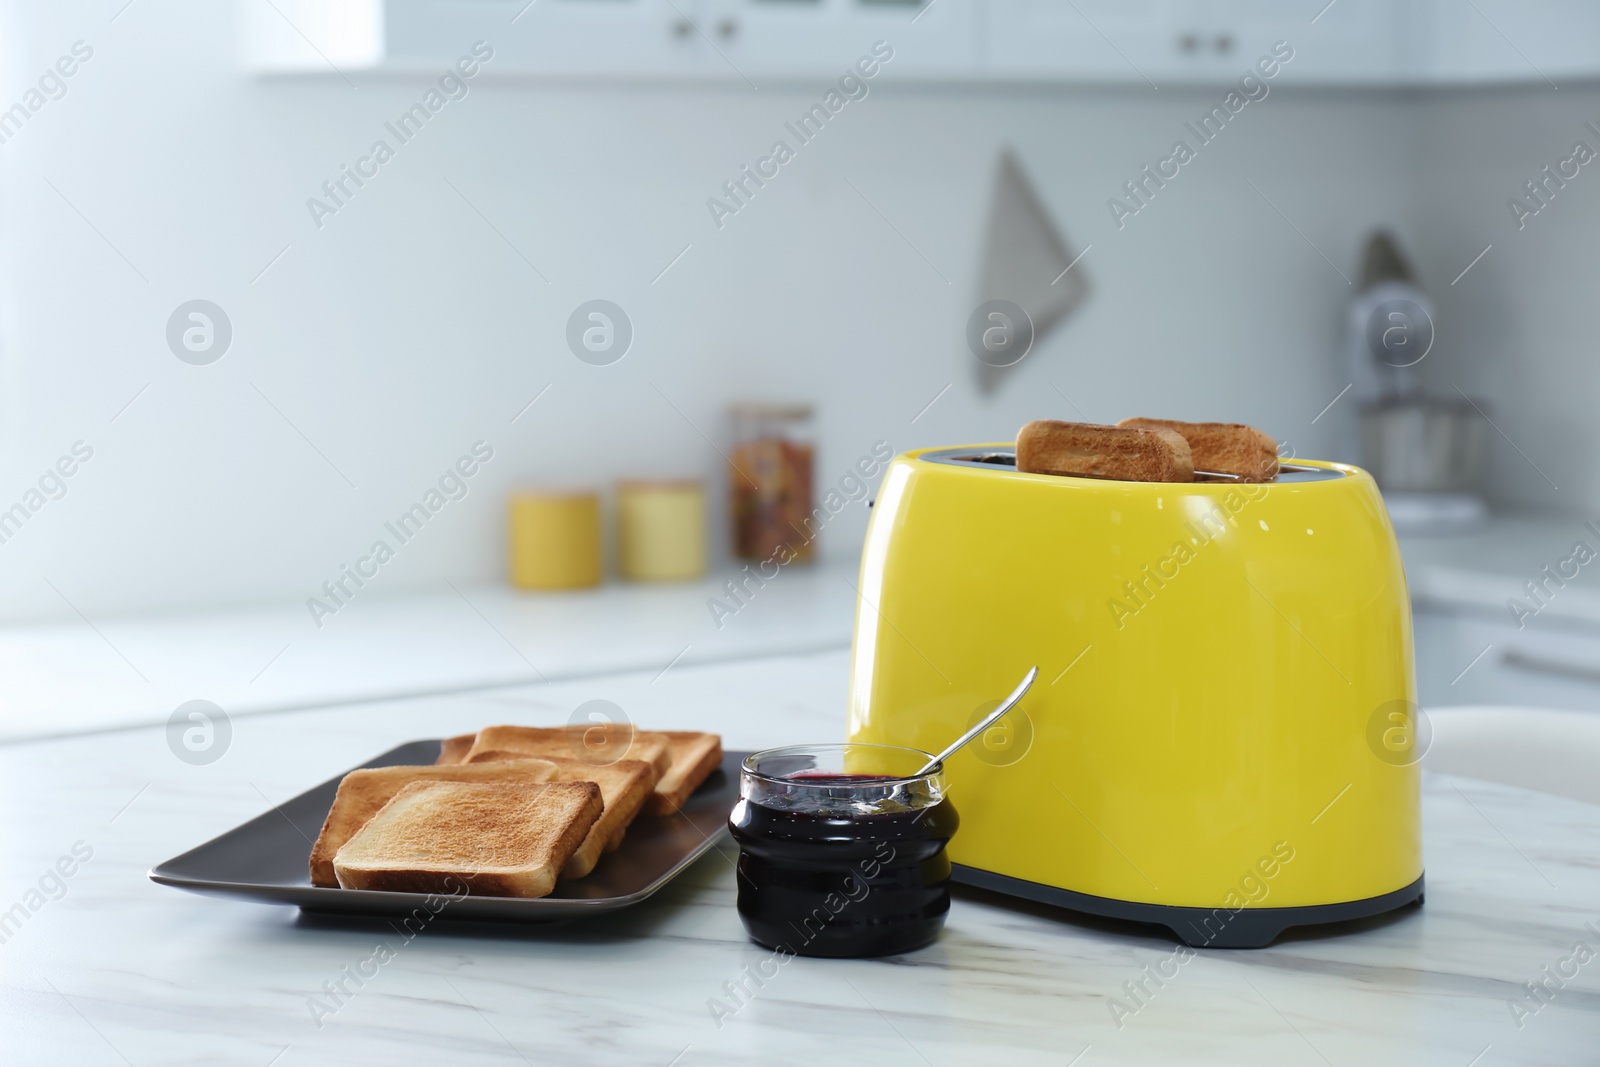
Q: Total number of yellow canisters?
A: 2